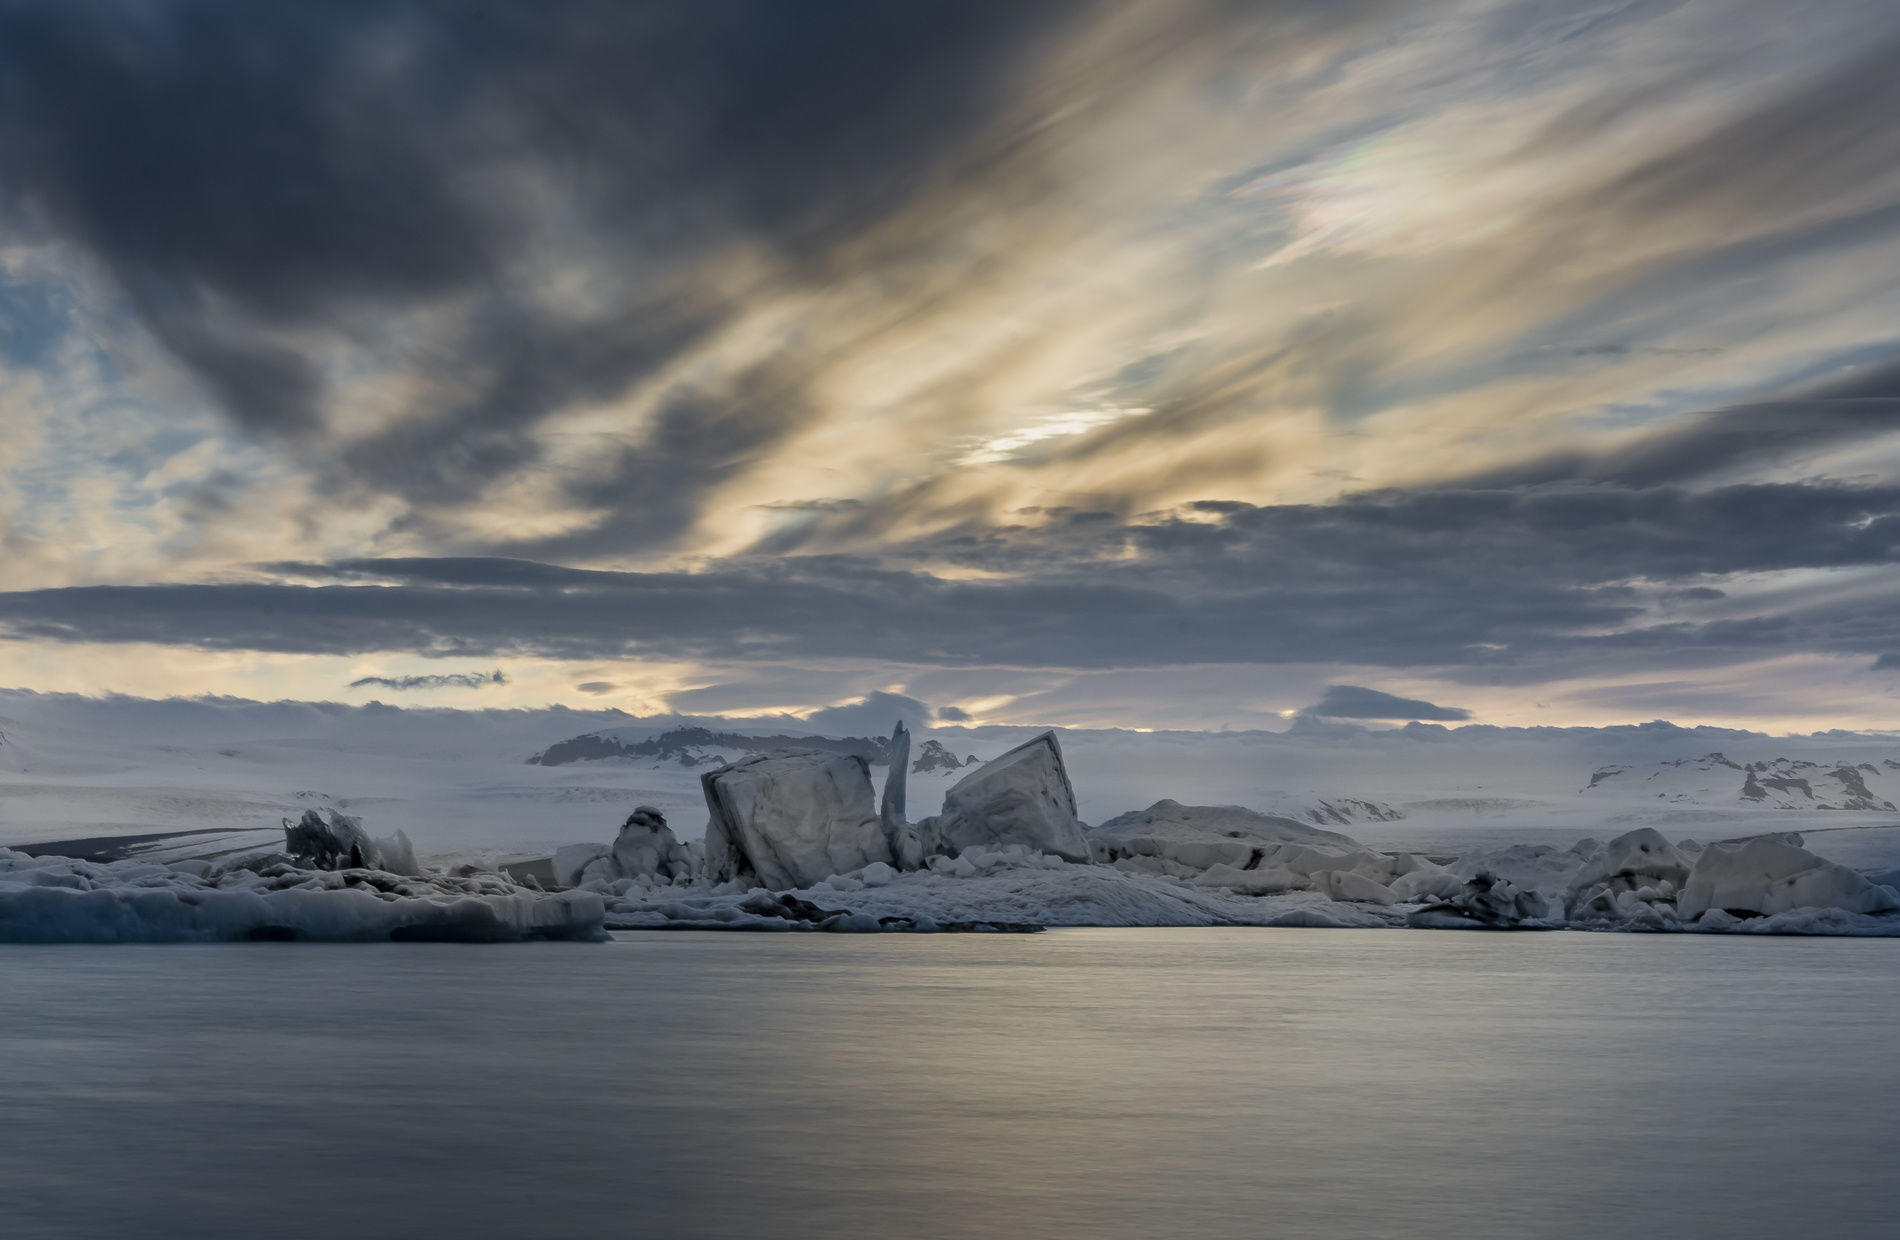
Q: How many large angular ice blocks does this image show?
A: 2